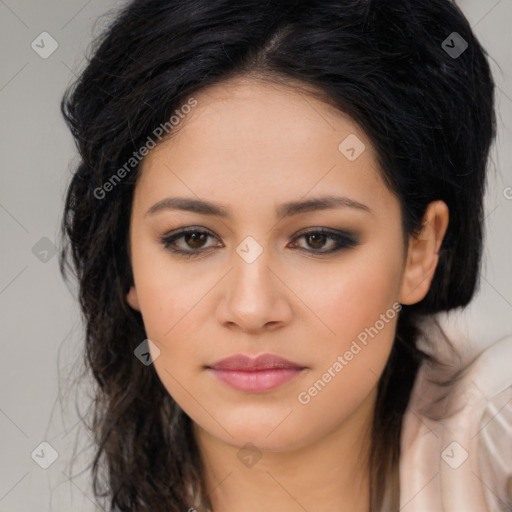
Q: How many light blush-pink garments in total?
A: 1